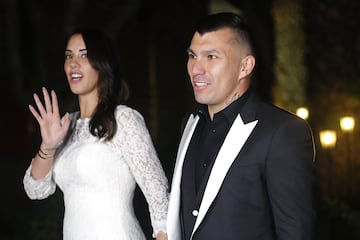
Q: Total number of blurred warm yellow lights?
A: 3